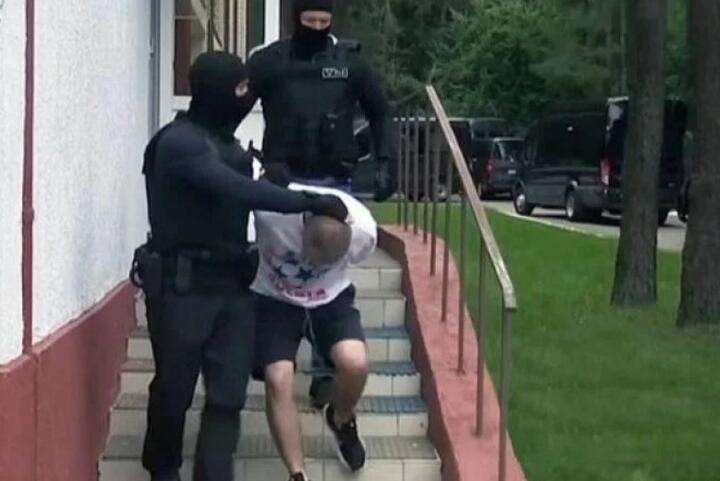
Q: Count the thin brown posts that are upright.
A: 9